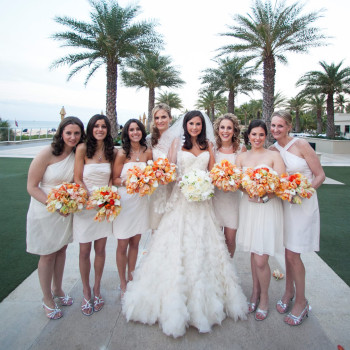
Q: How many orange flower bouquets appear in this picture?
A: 7